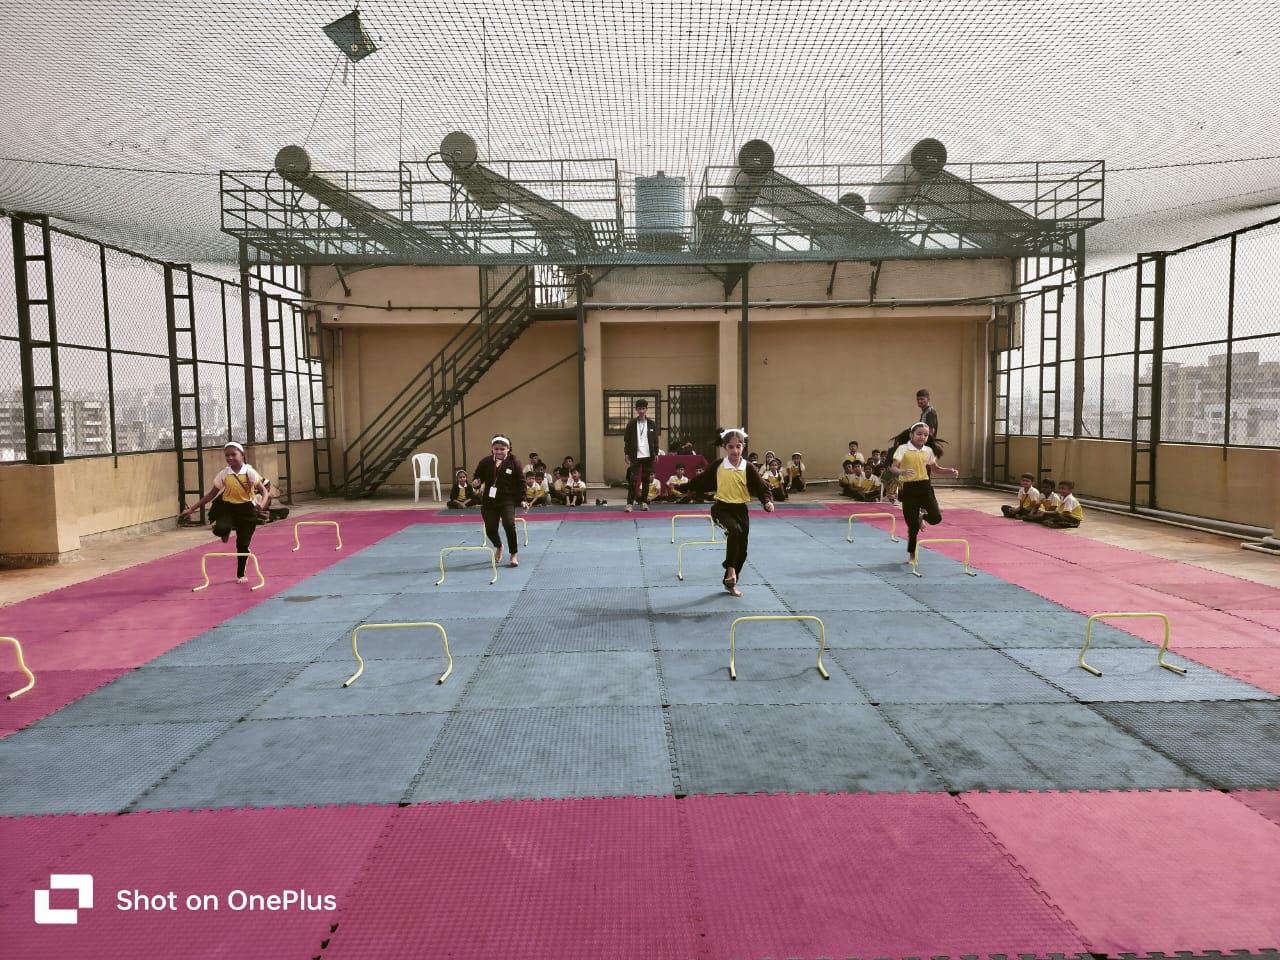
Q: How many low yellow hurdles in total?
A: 12